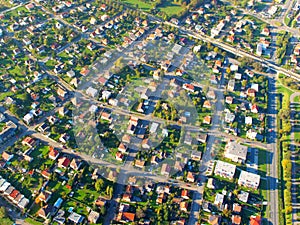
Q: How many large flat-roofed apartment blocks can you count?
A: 3